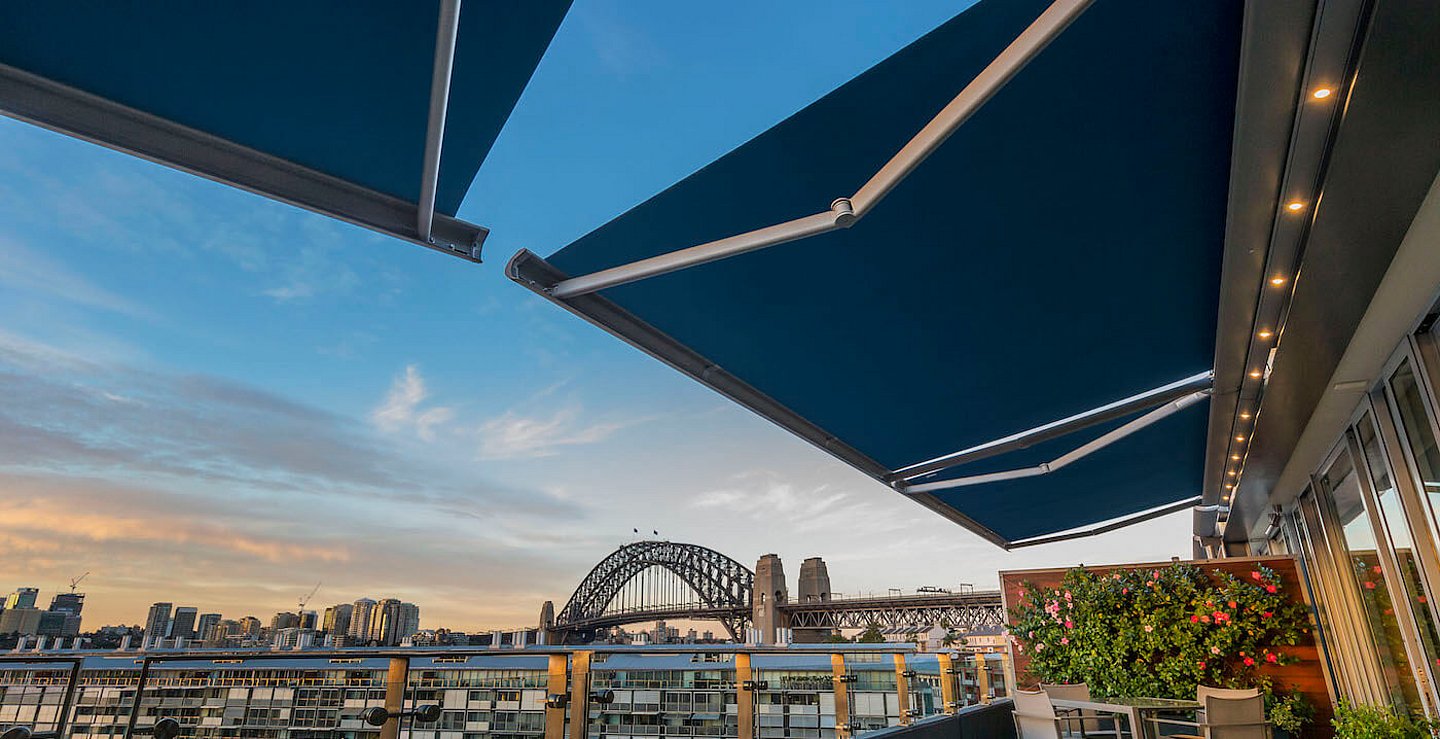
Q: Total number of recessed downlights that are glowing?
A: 11